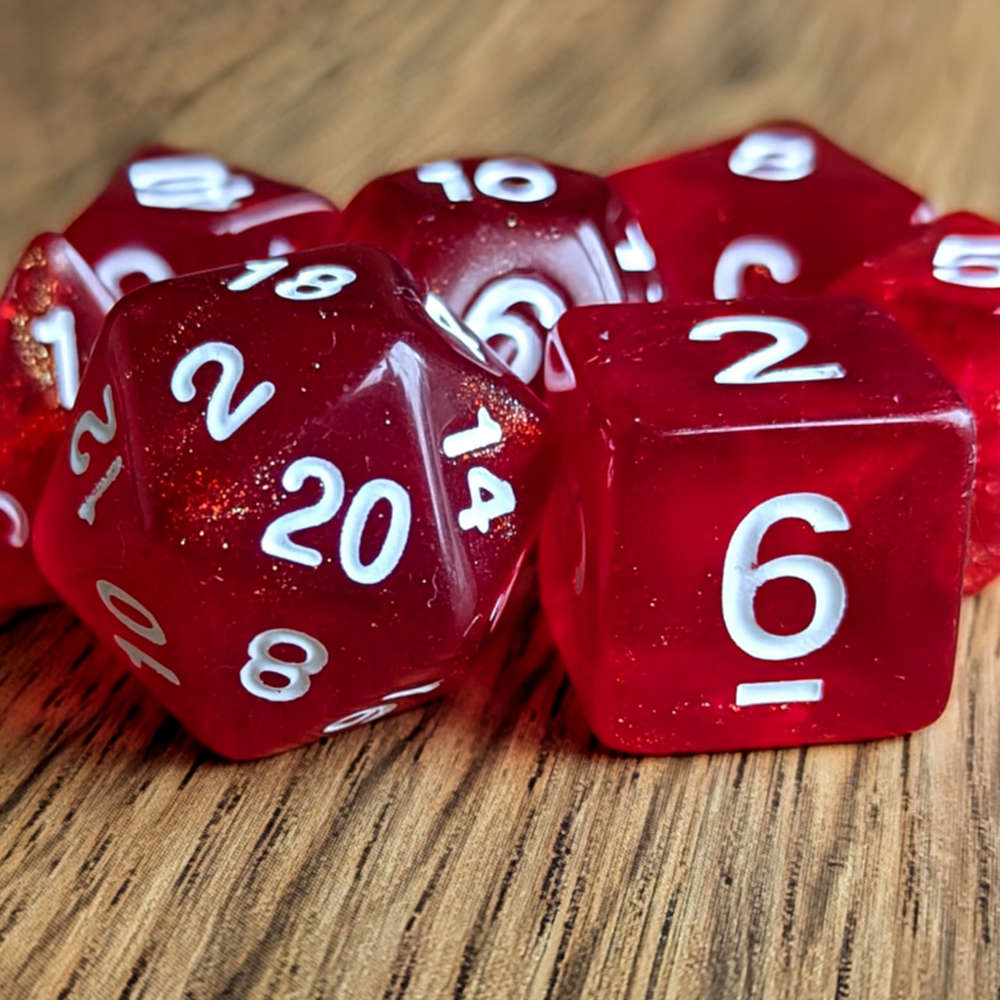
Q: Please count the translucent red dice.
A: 7